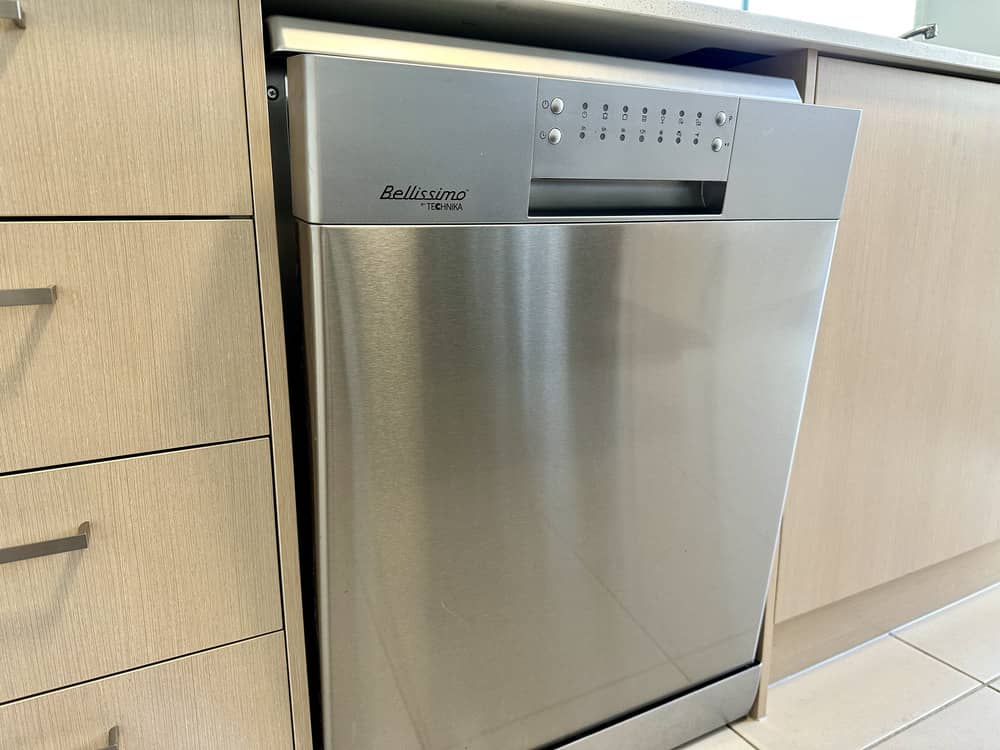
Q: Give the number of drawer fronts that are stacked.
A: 4